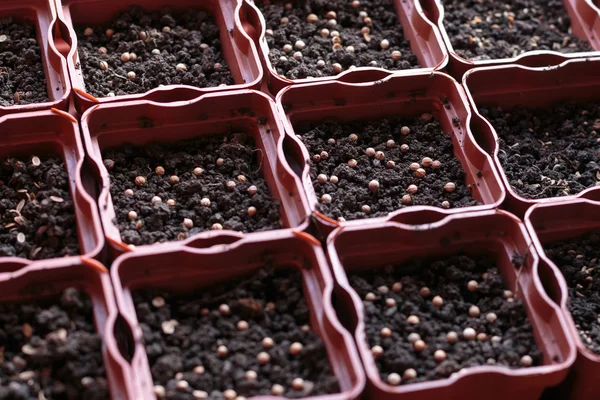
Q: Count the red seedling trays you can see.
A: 12